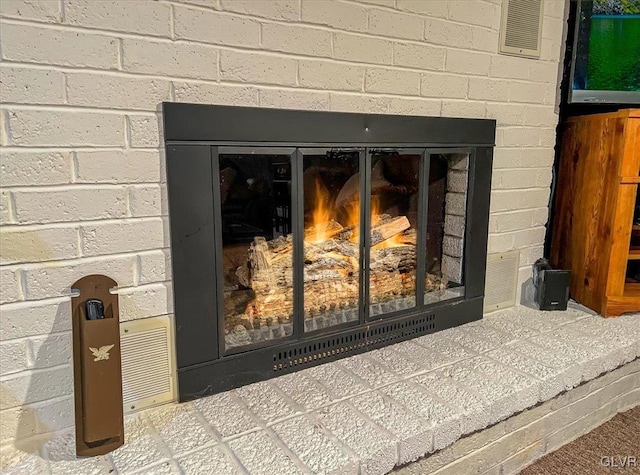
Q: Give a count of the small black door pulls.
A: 2